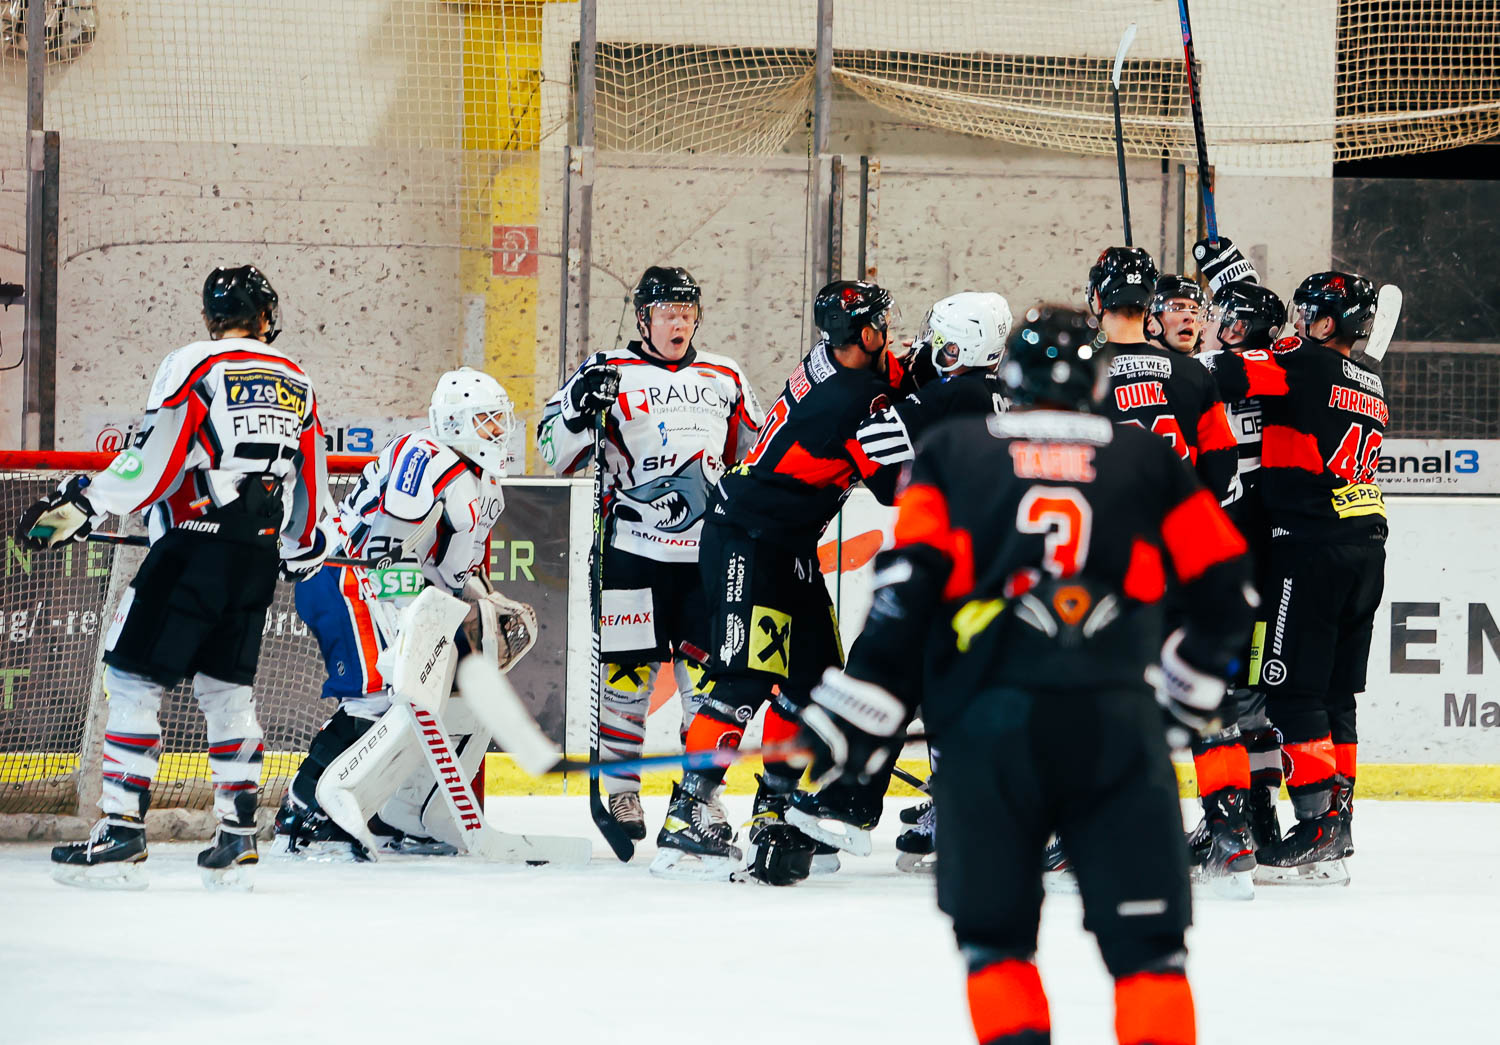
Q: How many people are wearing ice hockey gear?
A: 10